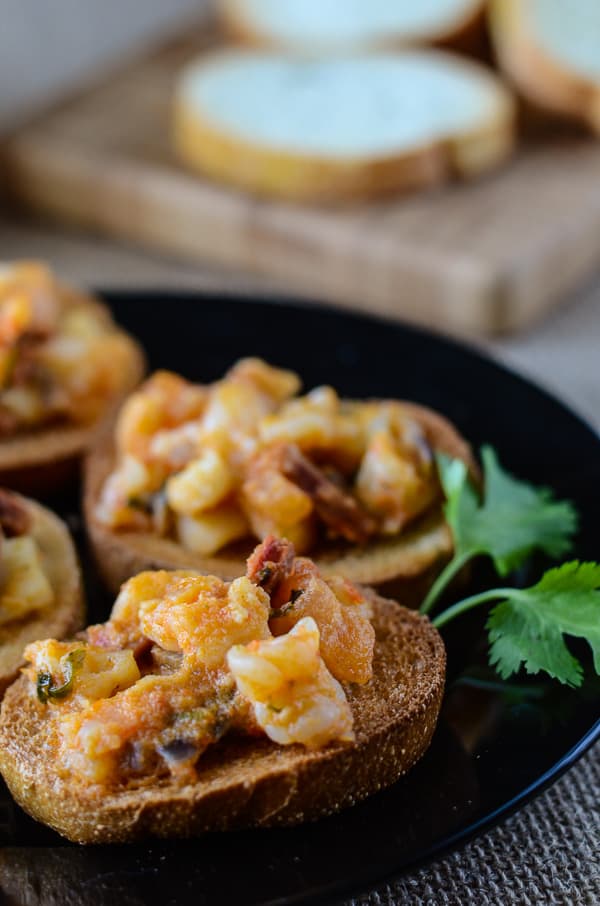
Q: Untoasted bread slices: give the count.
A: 3